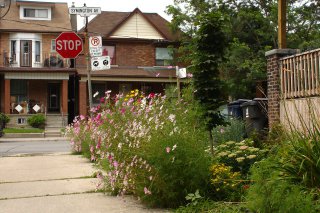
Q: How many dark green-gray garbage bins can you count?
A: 1